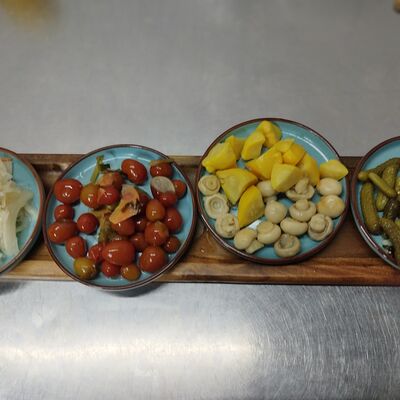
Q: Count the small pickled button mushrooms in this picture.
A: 14